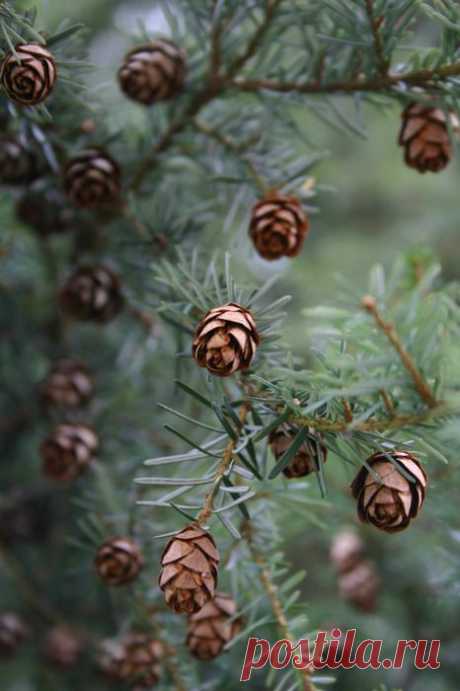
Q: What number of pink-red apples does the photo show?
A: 0